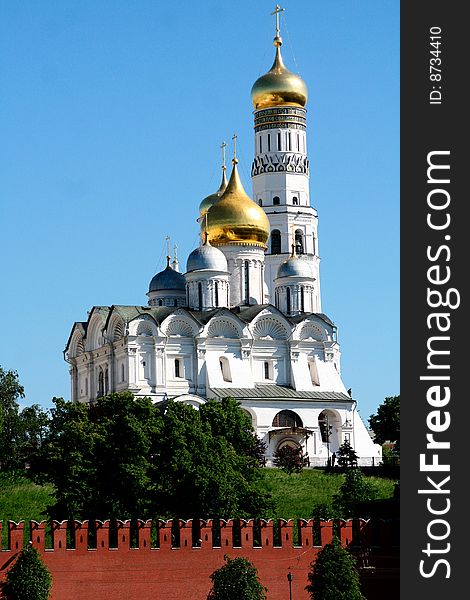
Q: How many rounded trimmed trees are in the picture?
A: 3